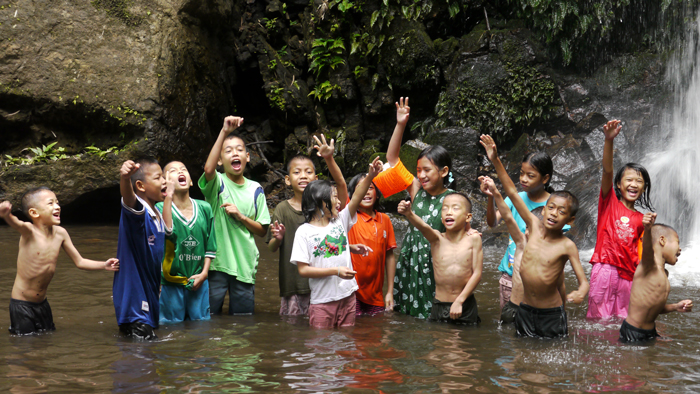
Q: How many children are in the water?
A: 14